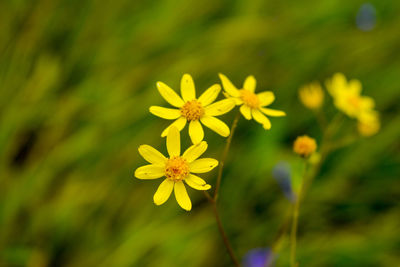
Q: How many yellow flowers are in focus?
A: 3